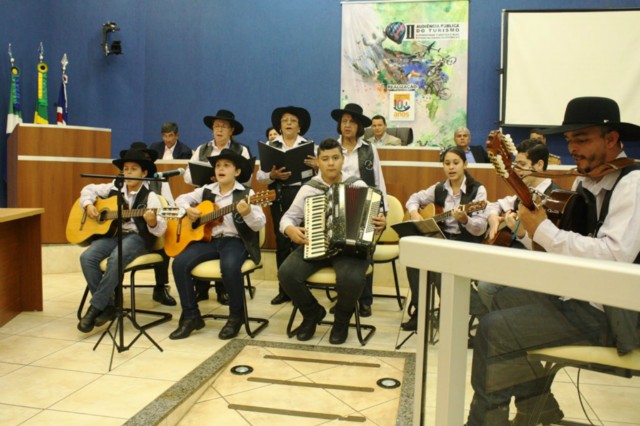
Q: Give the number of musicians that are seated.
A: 6